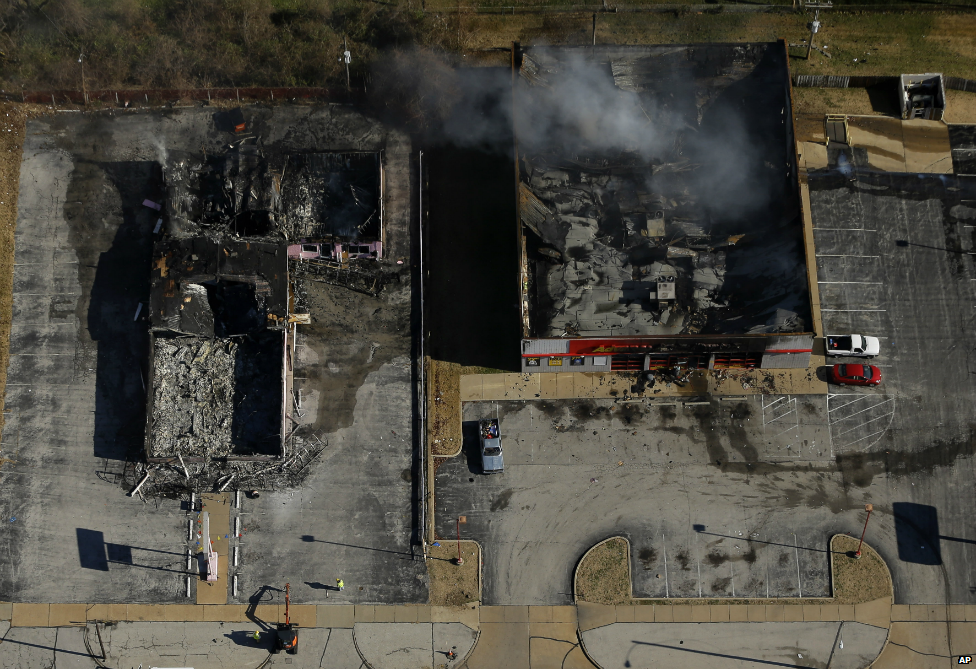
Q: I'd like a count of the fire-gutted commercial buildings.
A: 2